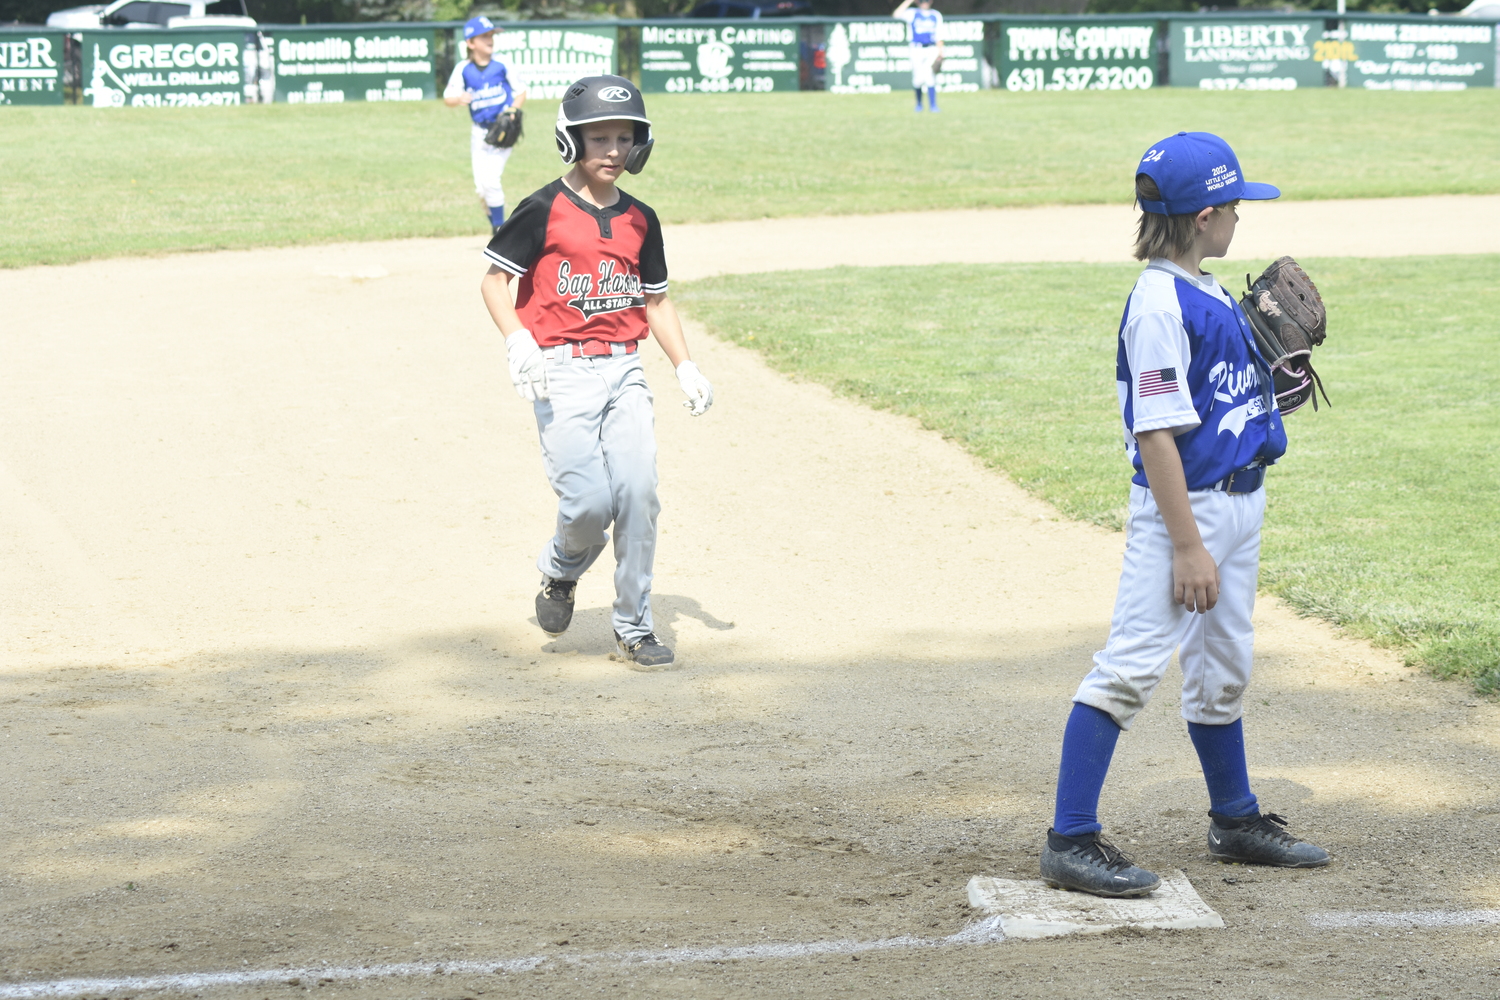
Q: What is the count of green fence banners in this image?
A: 9